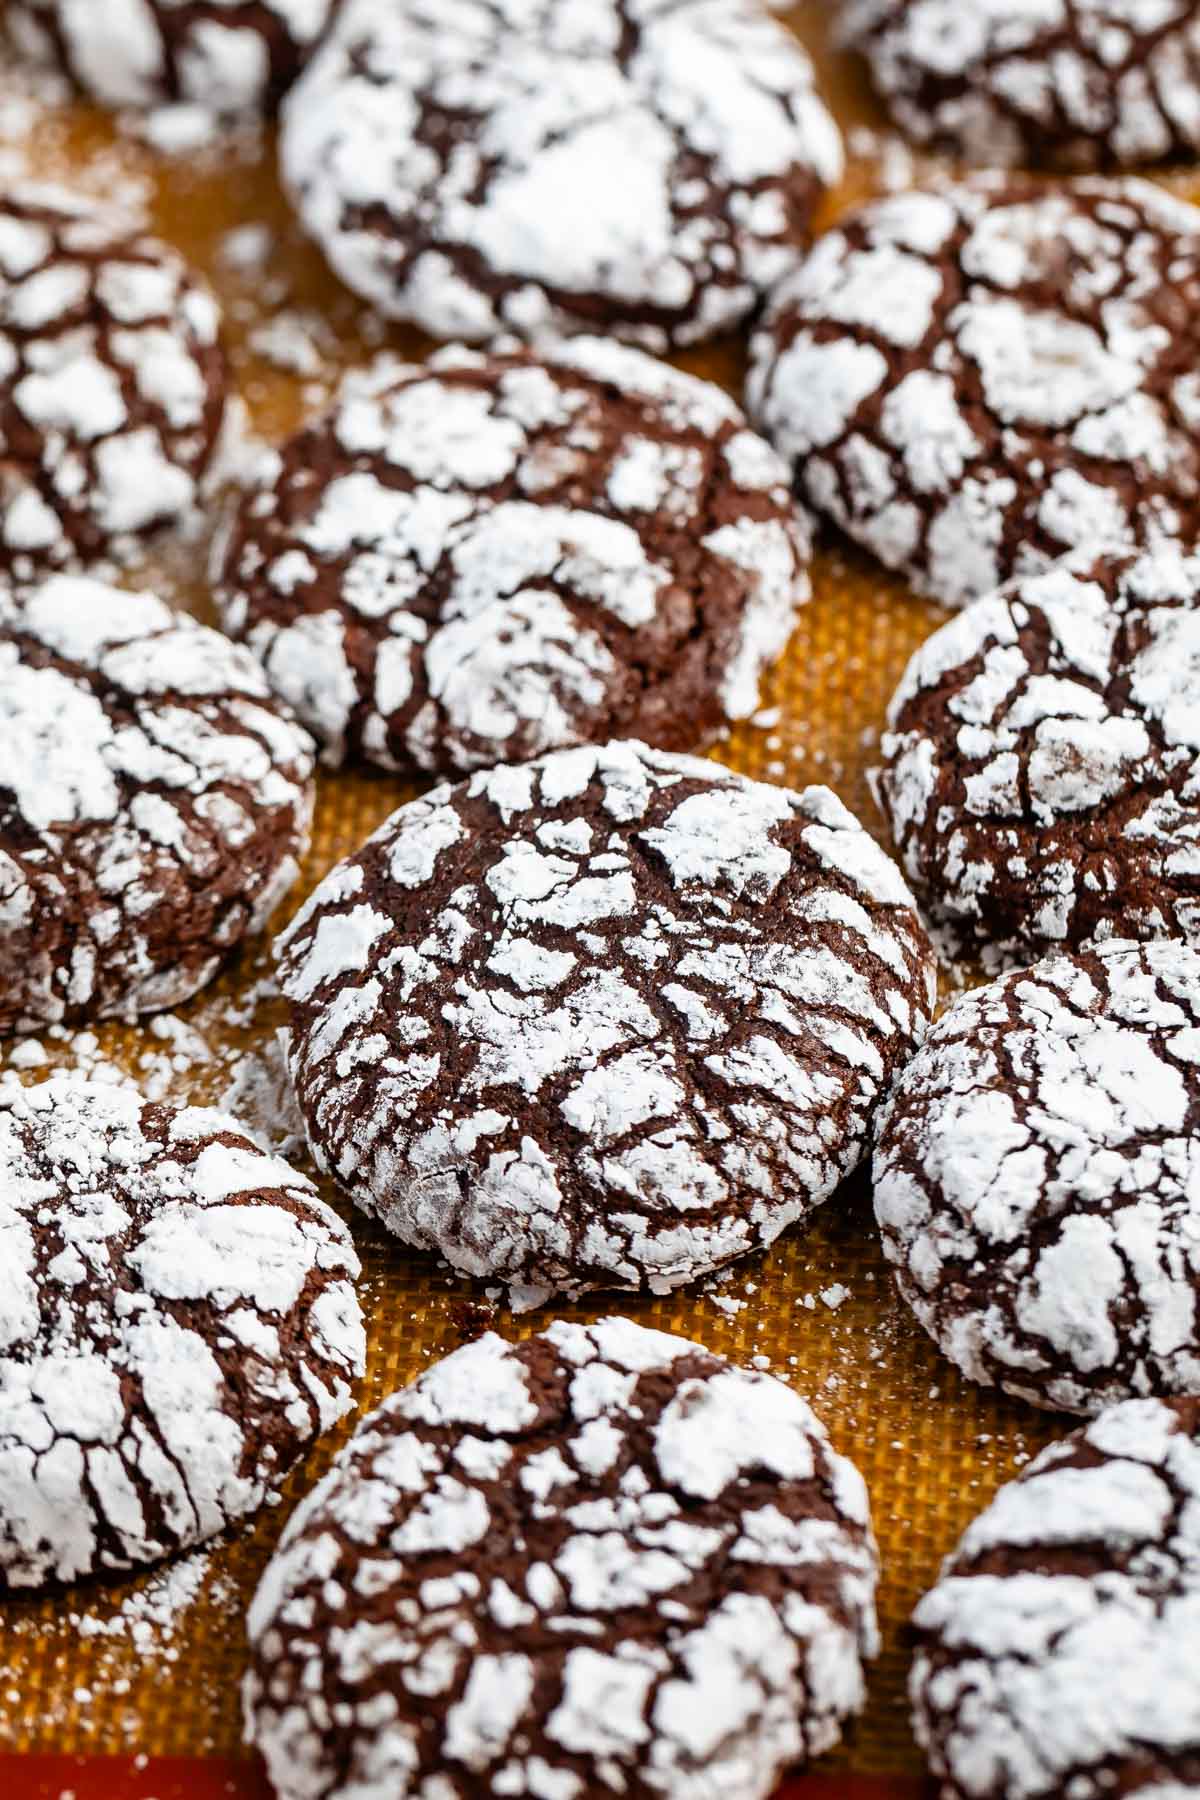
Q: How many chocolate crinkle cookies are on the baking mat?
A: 13